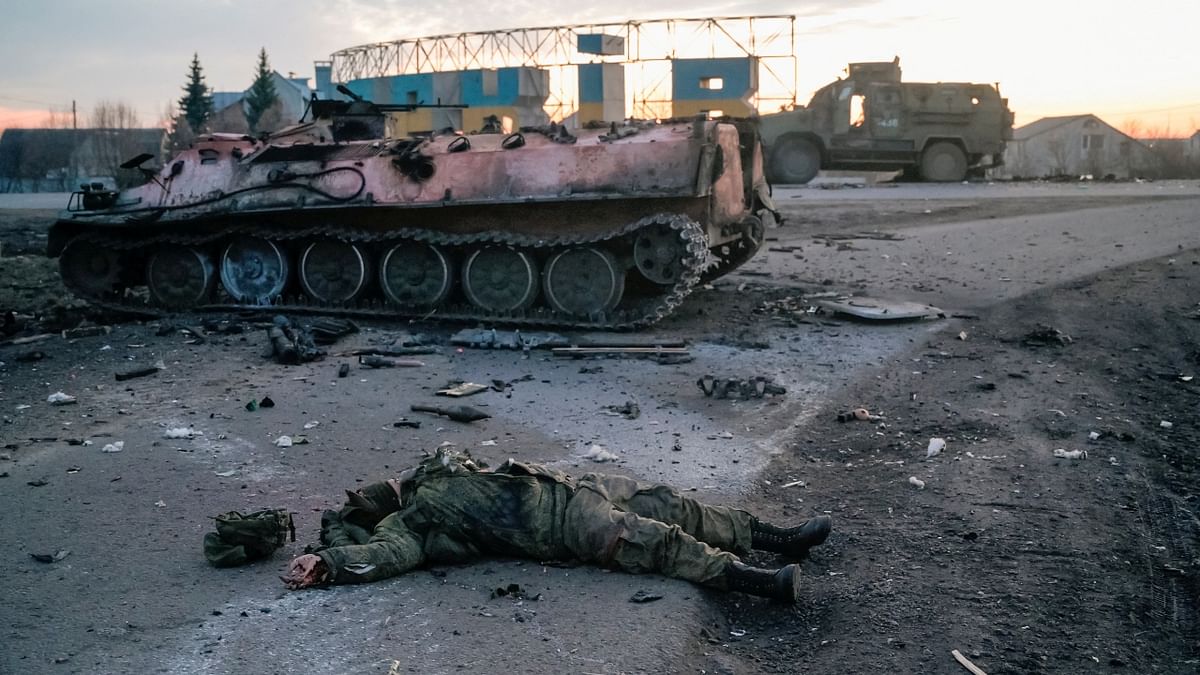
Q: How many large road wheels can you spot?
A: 6